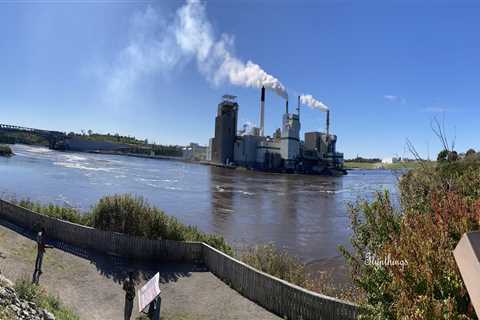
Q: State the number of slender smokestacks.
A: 4